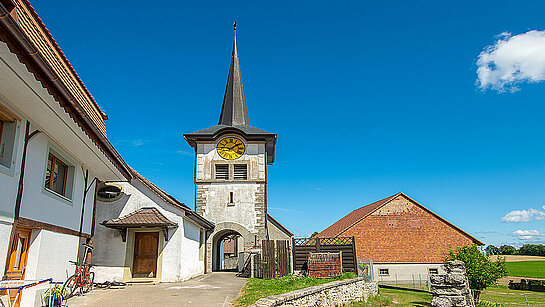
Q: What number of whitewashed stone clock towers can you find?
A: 1